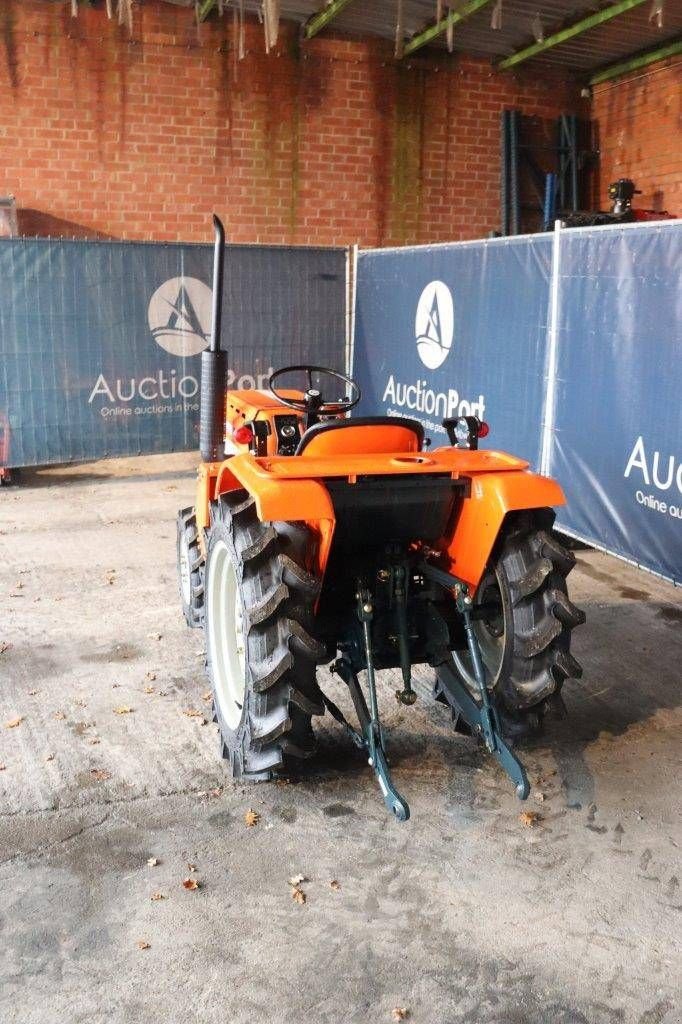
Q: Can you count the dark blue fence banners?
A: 3